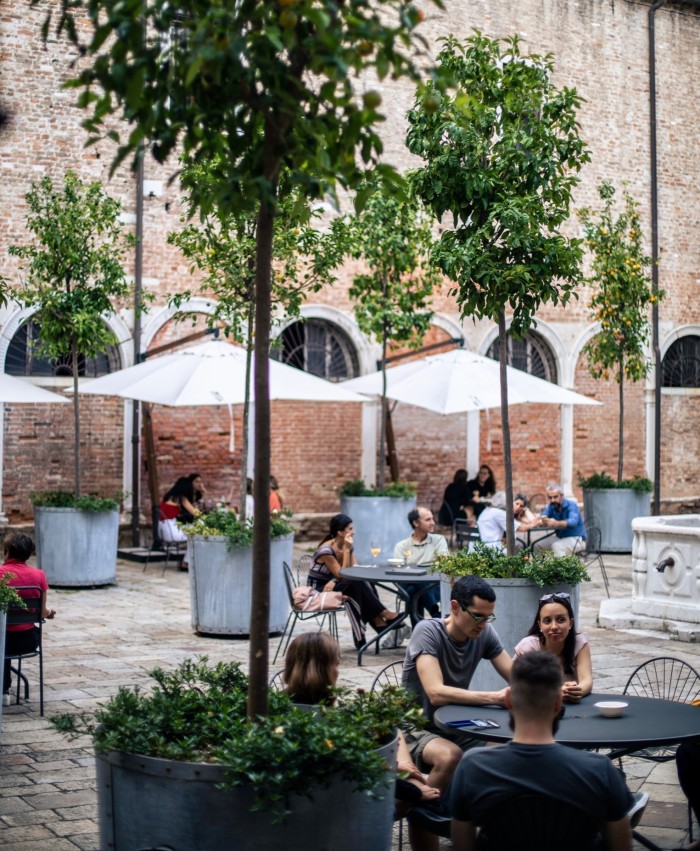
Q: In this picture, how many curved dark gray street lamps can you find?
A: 0